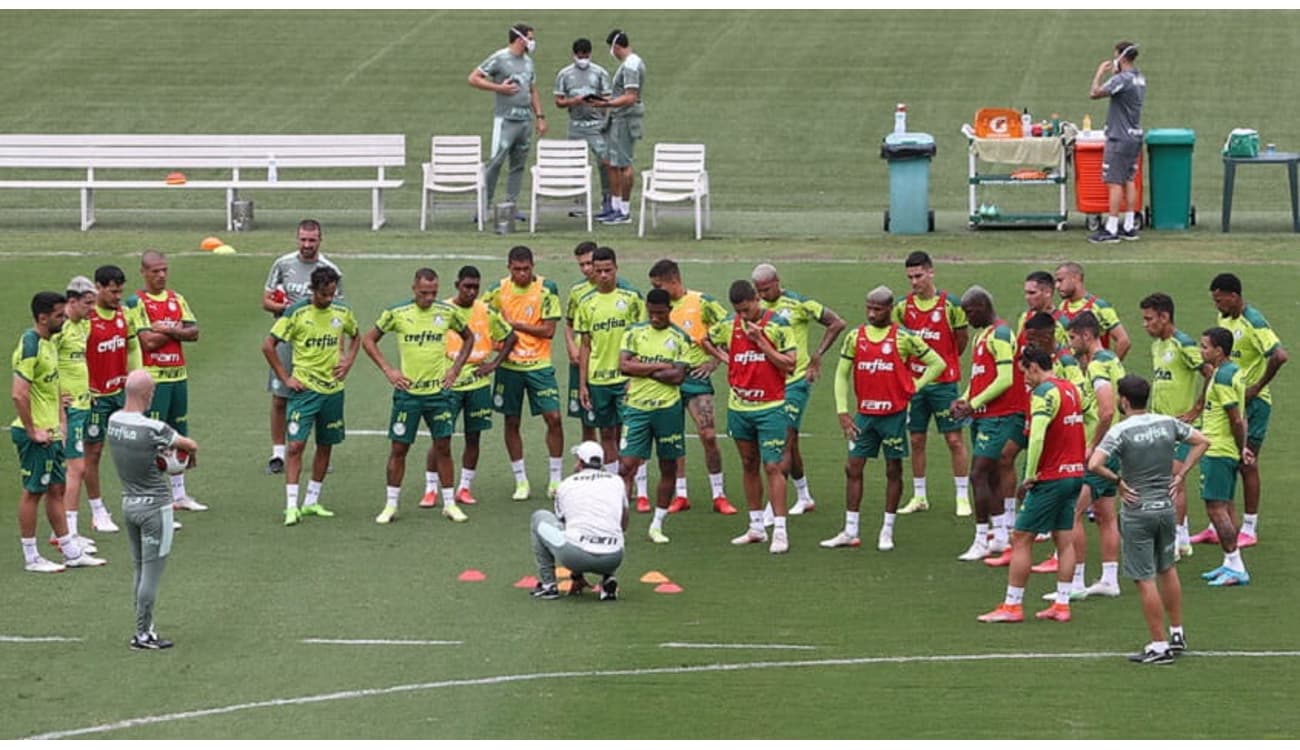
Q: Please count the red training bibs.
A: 10